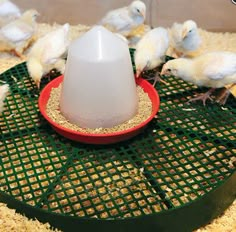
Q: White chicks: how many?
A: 8